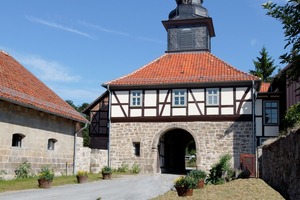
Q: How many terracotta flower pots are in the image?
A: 5